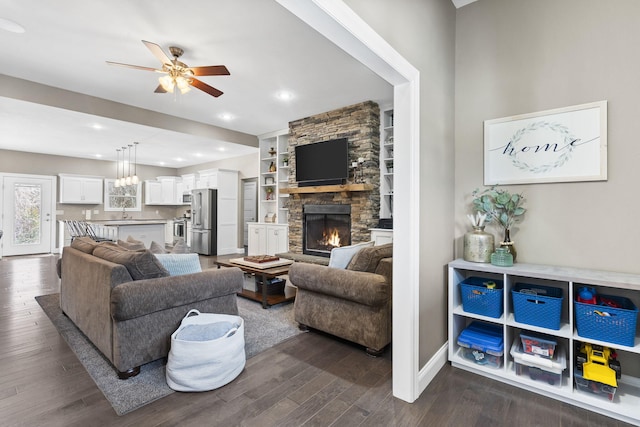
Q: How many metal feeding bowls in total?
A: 0